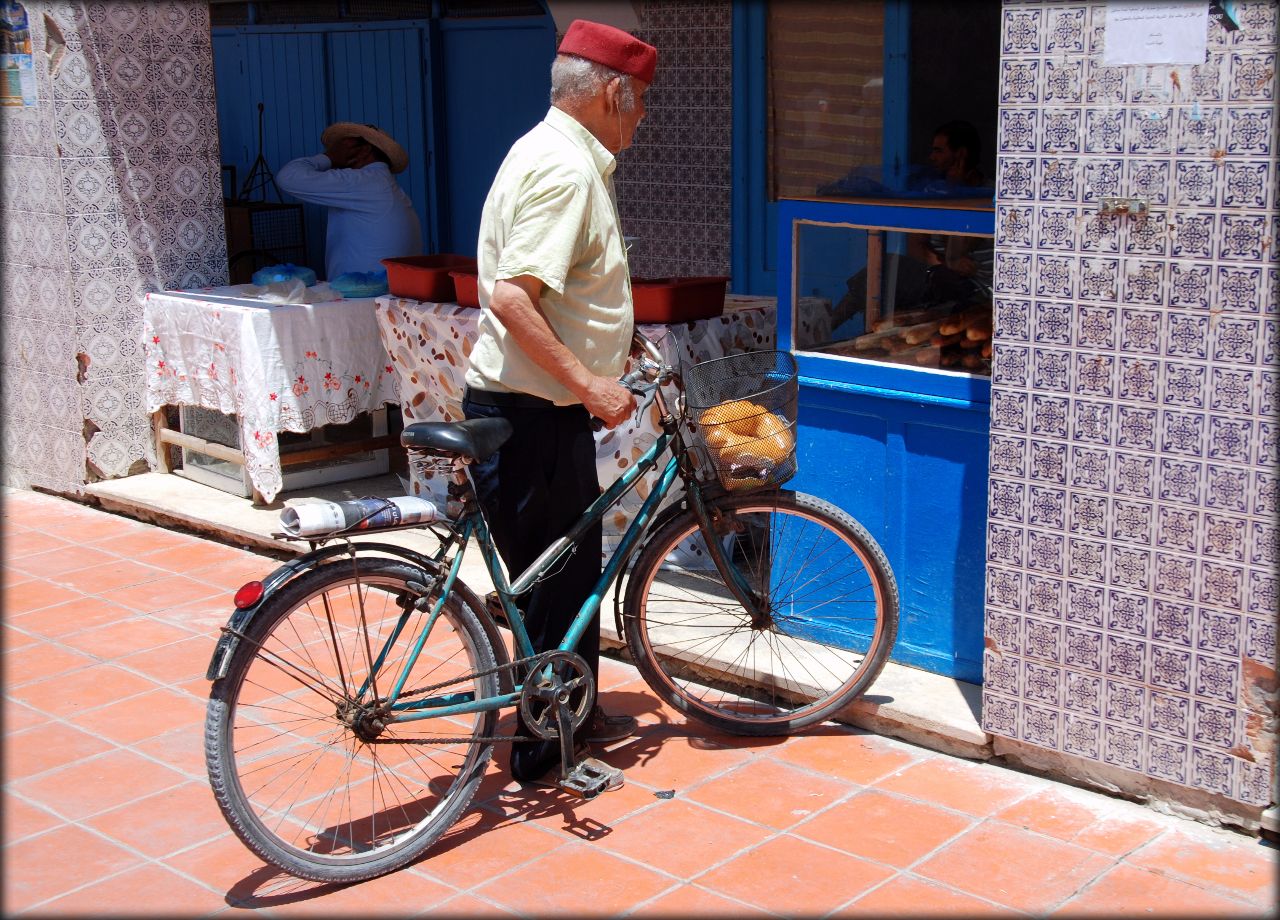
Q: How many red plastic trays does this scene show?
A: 3